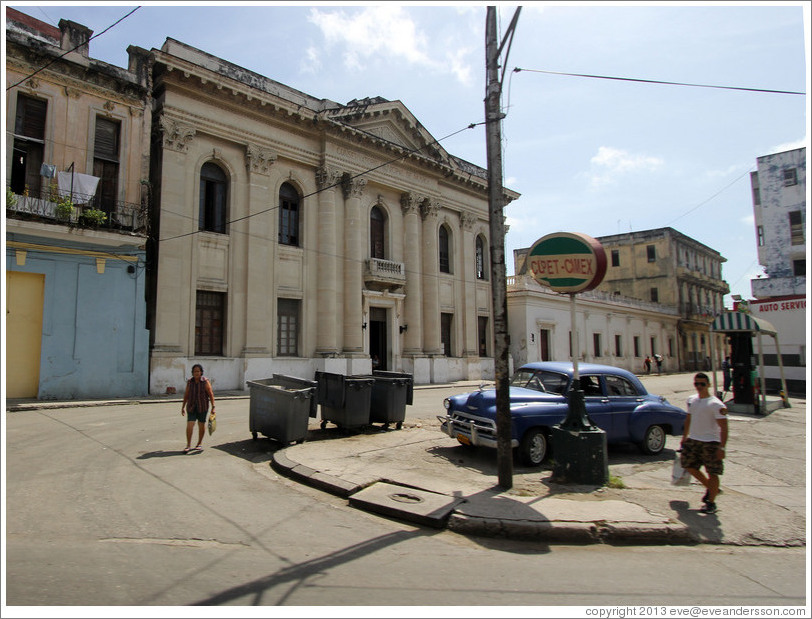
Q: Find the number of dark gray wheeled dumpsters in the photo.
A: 3